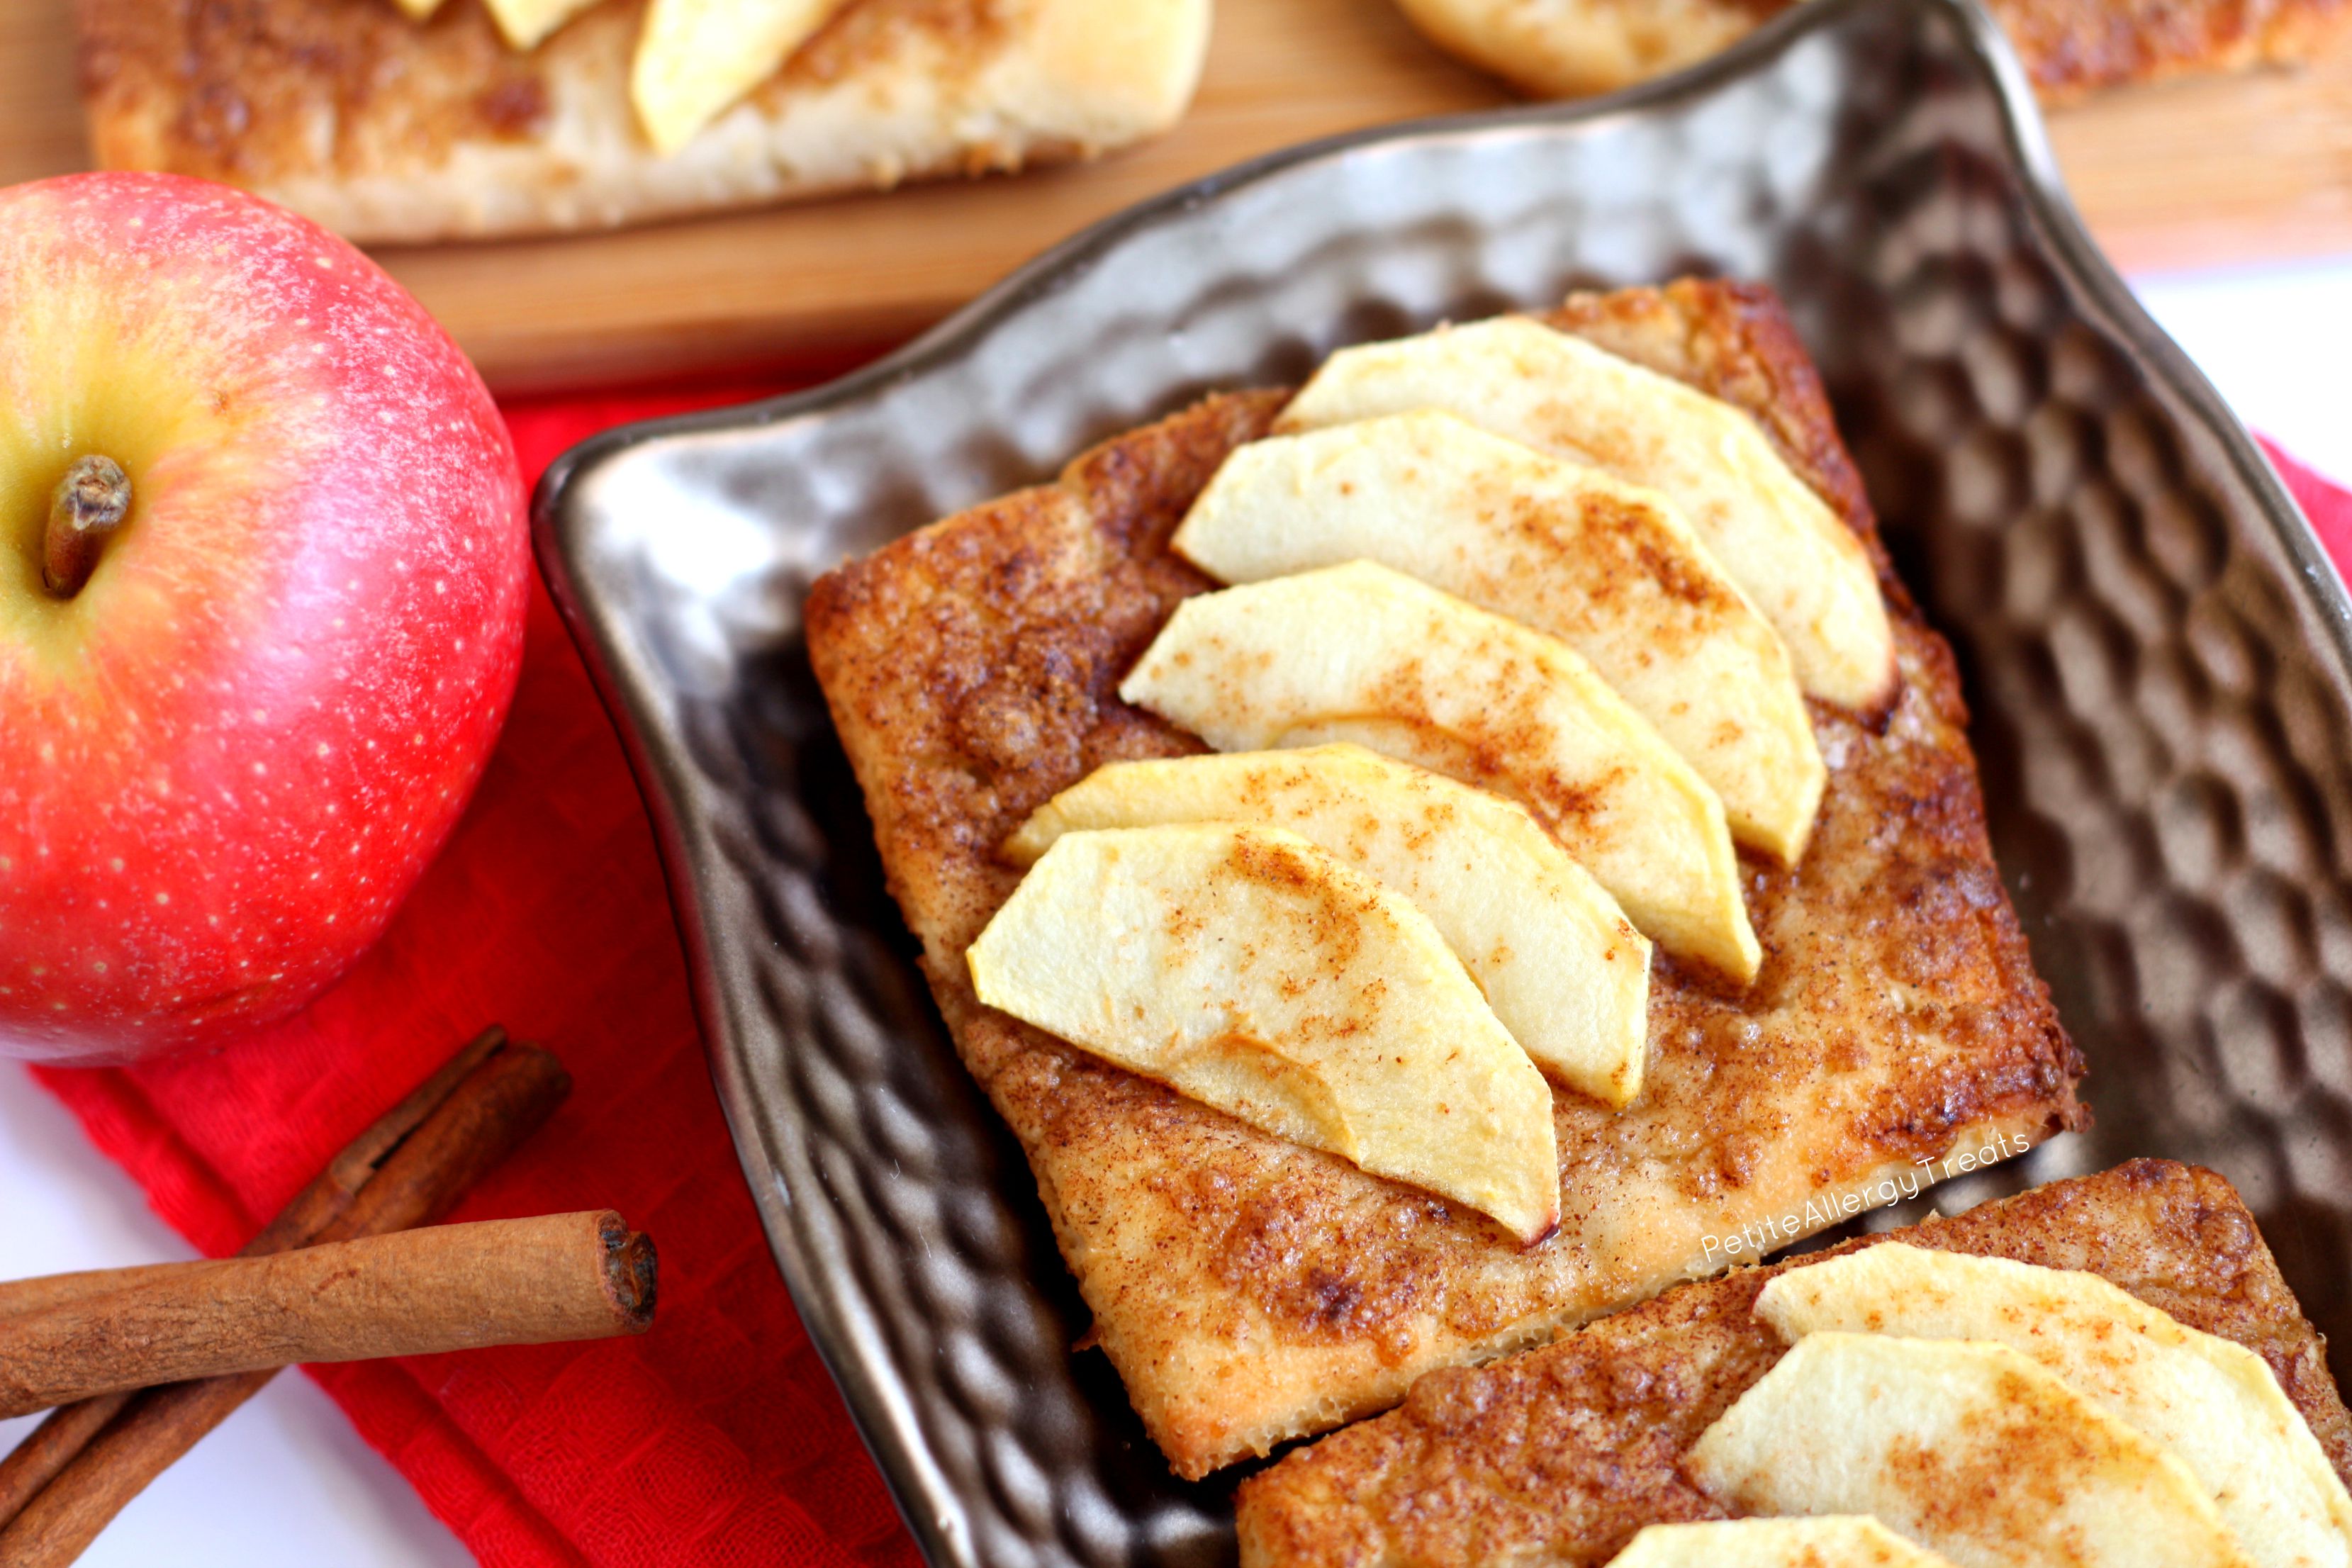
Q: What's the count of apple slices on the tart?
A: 5